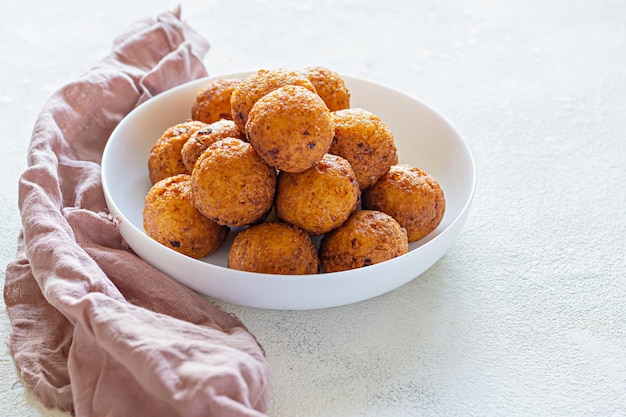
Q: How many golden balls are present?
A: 13